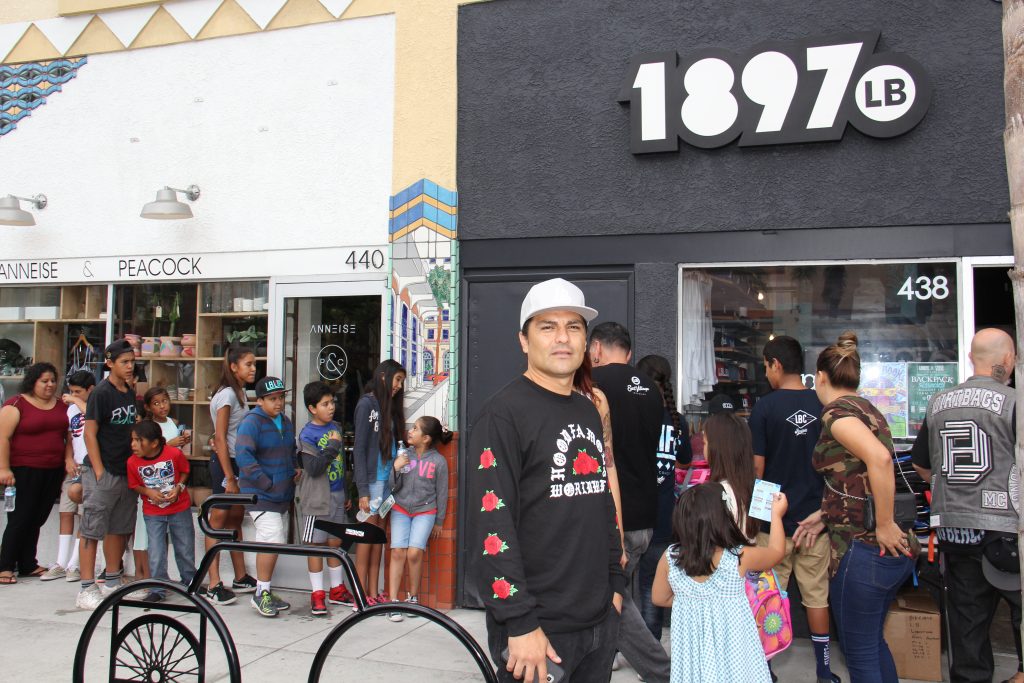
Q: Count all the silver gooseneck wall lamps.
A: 2